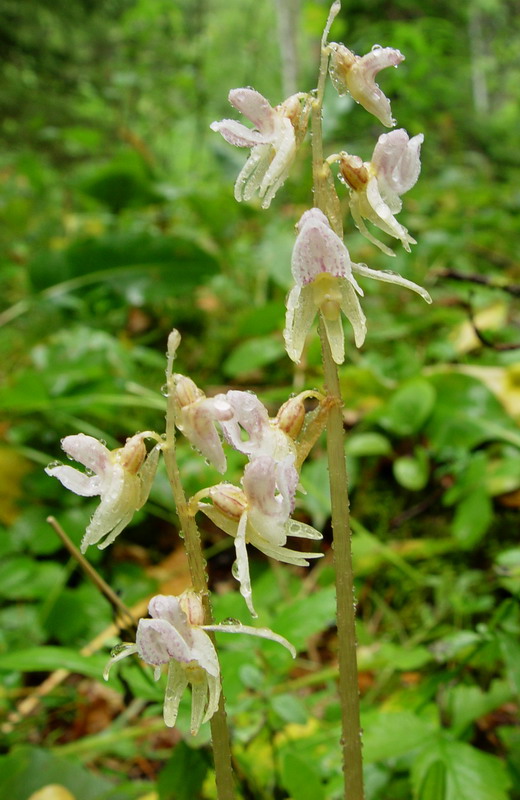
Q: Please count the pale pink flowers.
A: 9